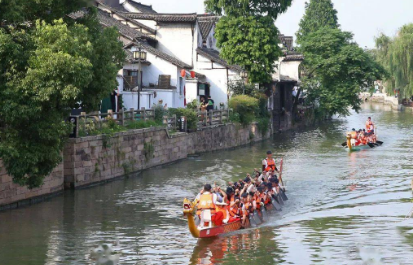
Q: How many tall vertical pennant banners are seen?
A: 0